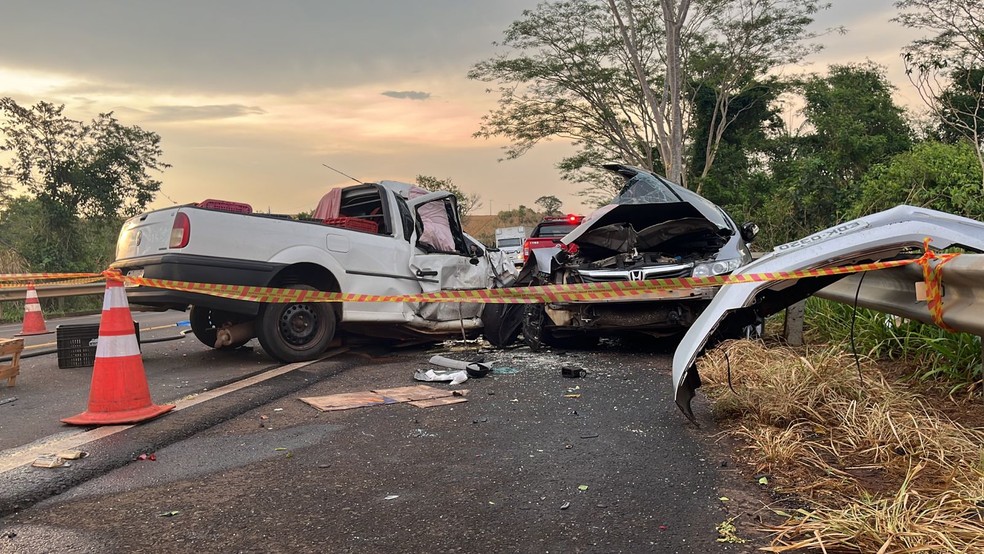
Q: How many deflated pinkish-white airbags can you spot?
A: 1